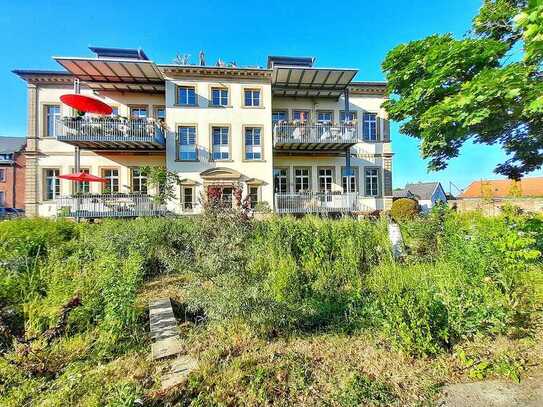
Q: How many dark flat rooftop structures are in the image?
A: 2